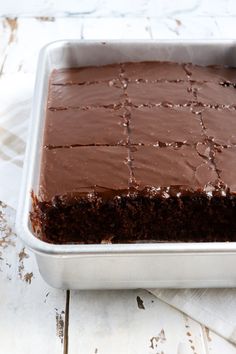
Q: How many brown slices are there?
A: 12